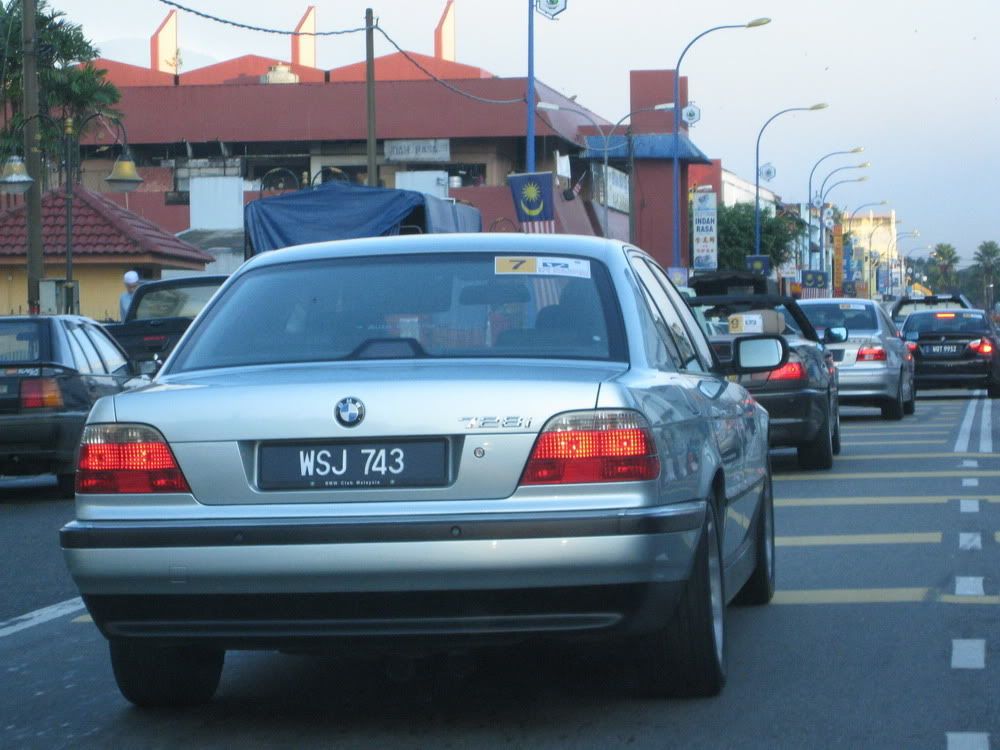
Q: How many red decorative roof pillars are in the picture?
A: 3